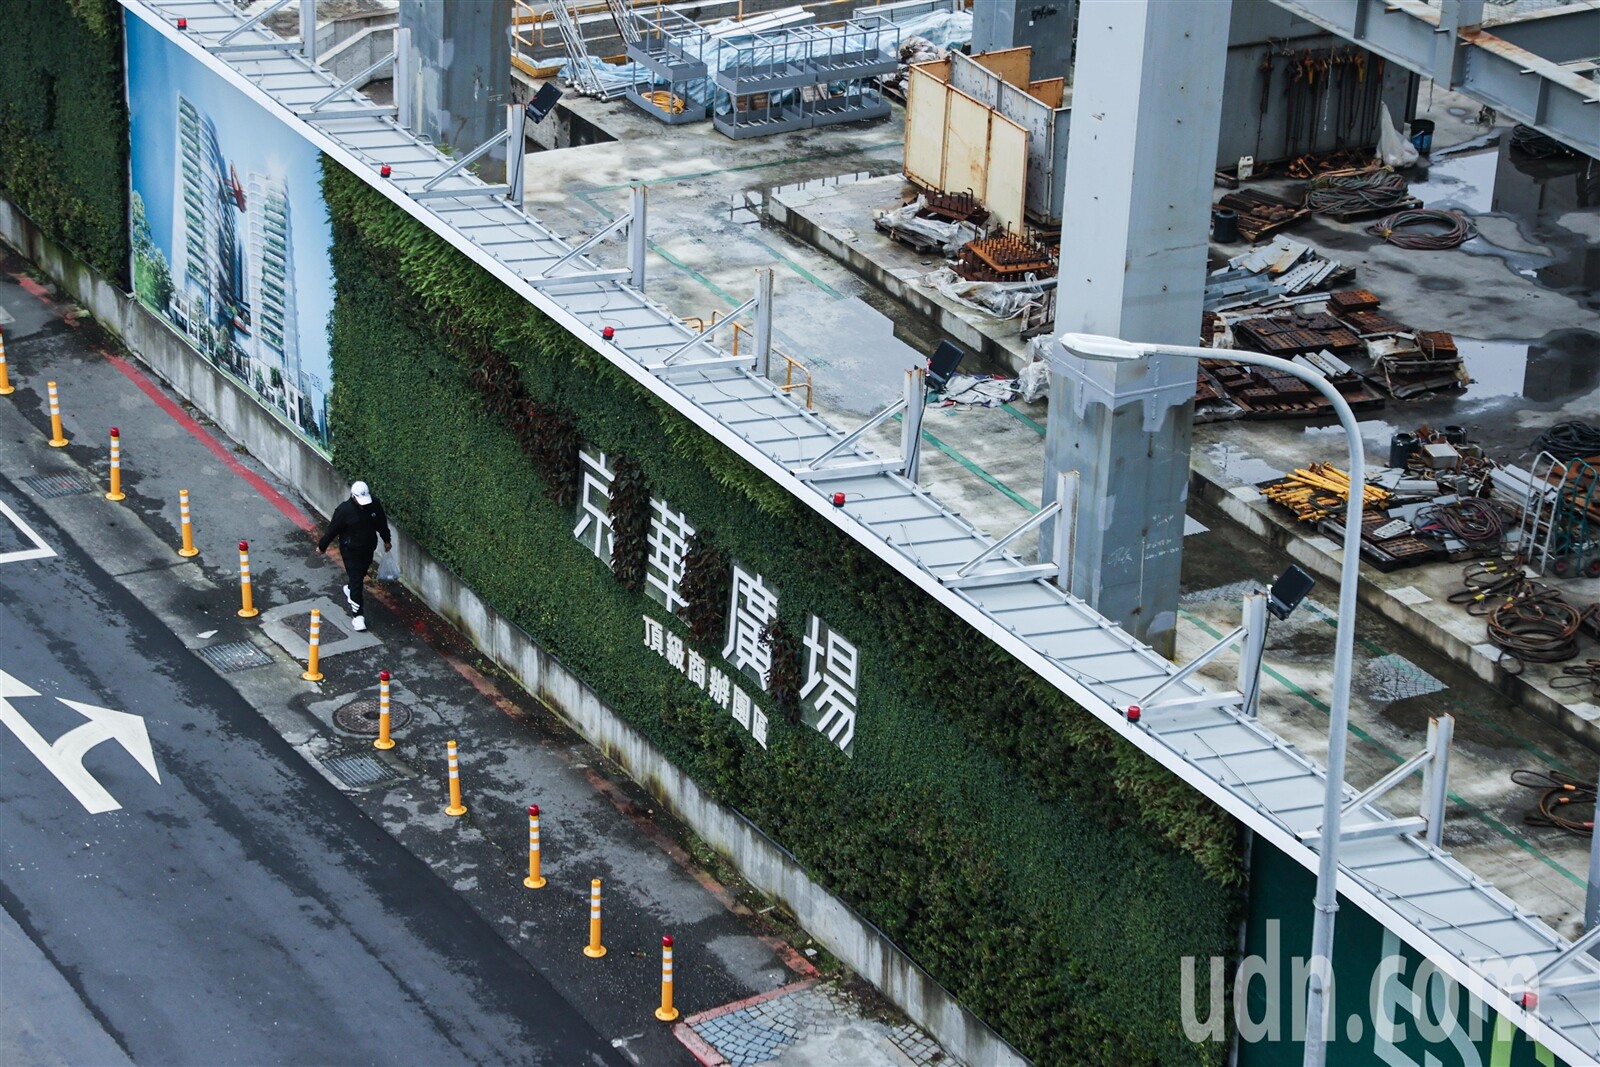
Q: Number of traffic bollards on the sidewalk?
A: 11